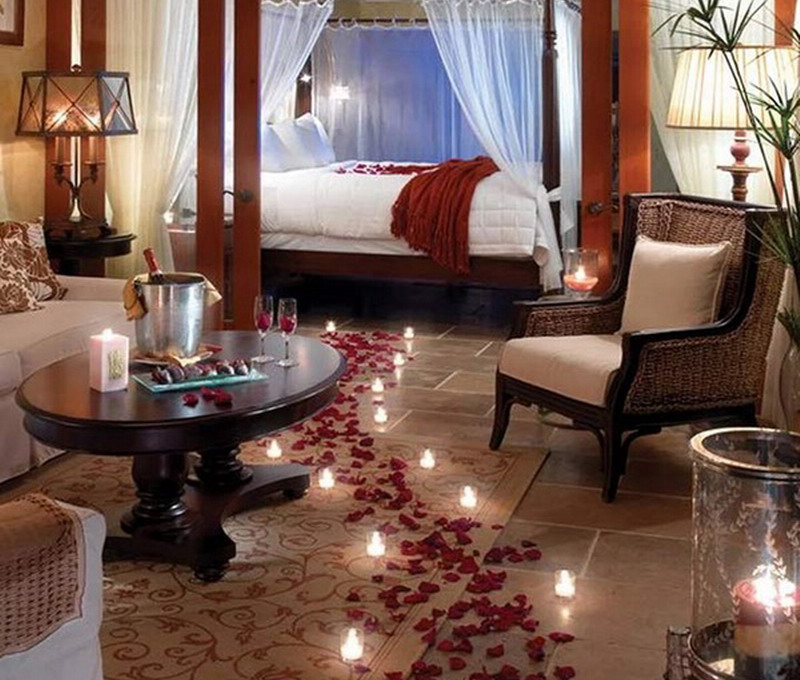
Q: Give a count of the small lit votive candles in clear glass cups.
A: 12